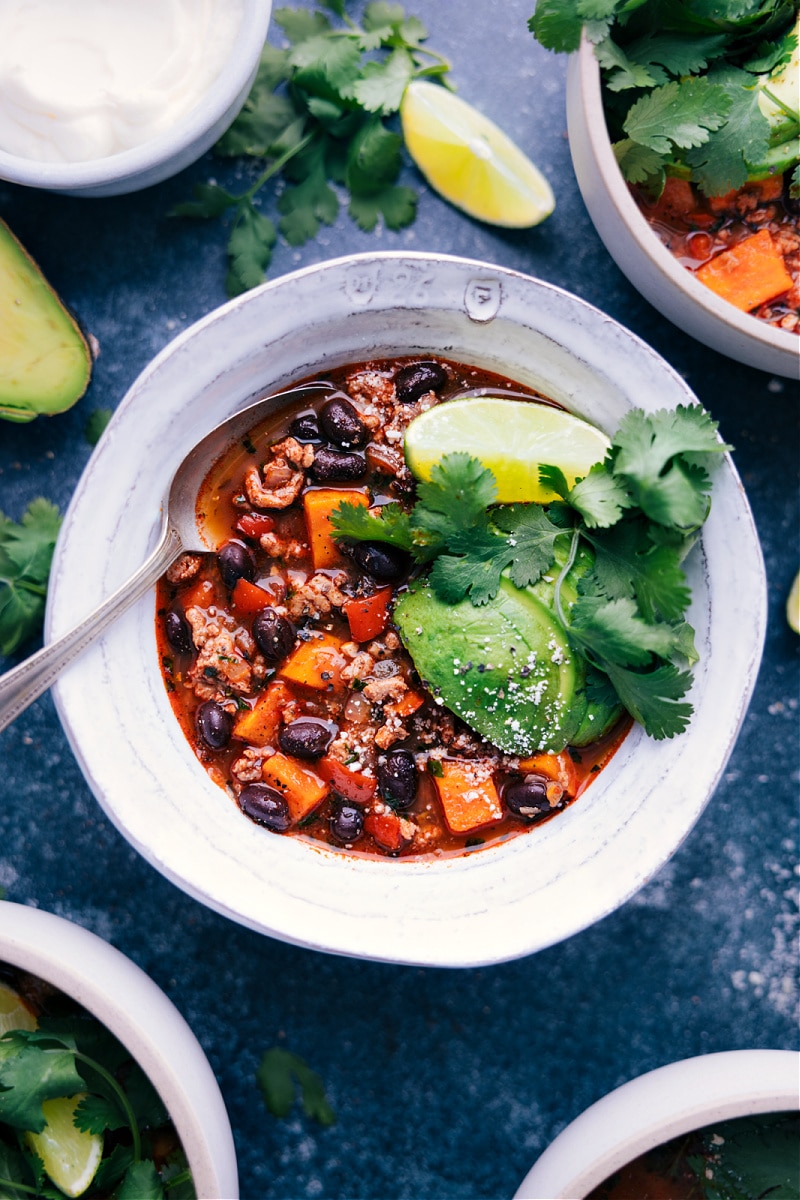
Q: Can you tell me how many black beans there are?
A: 14